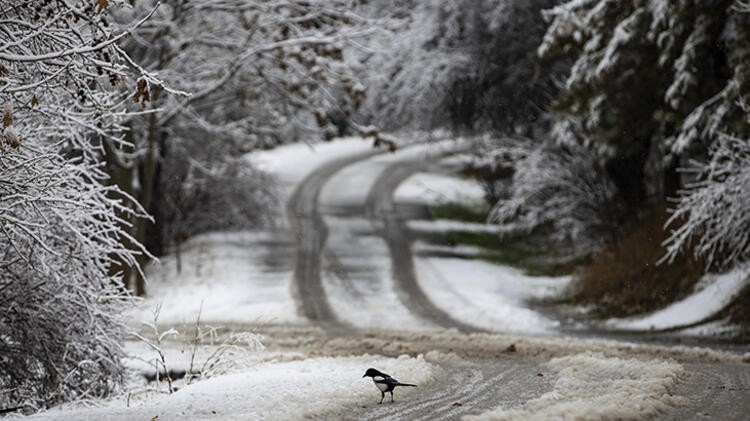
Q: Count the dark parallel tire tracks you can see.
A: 2